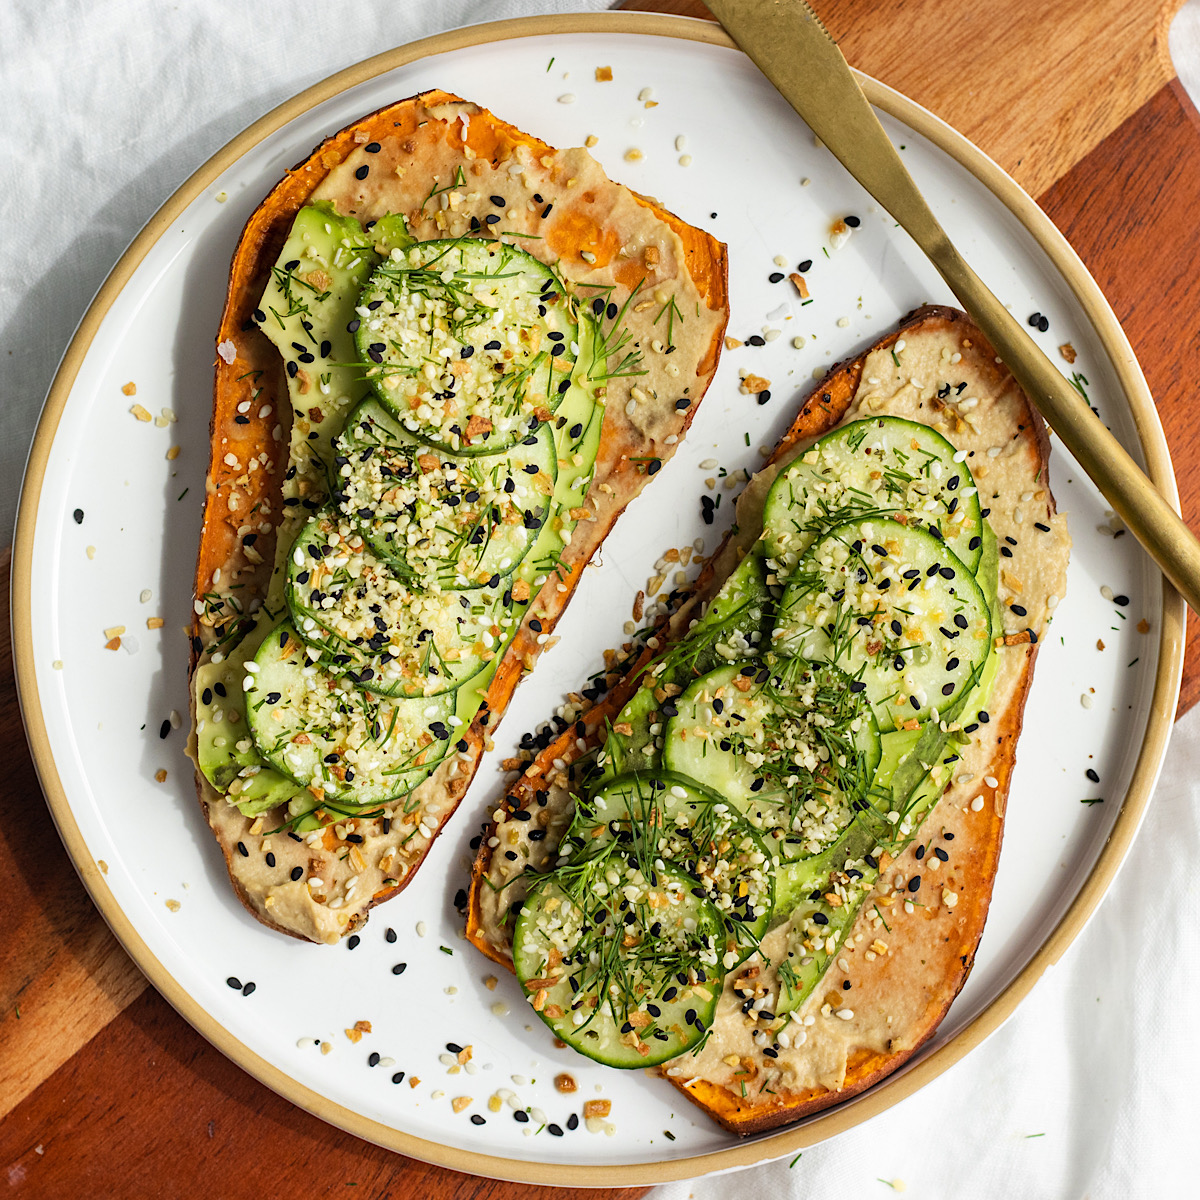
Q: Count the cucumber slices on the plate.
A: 9